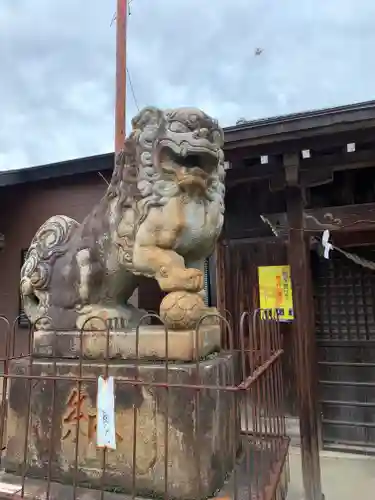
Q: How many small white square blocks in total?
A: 4